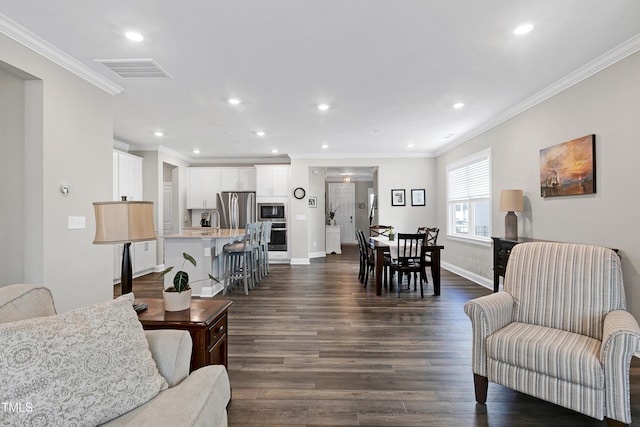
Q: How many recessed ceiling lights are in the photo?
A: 11